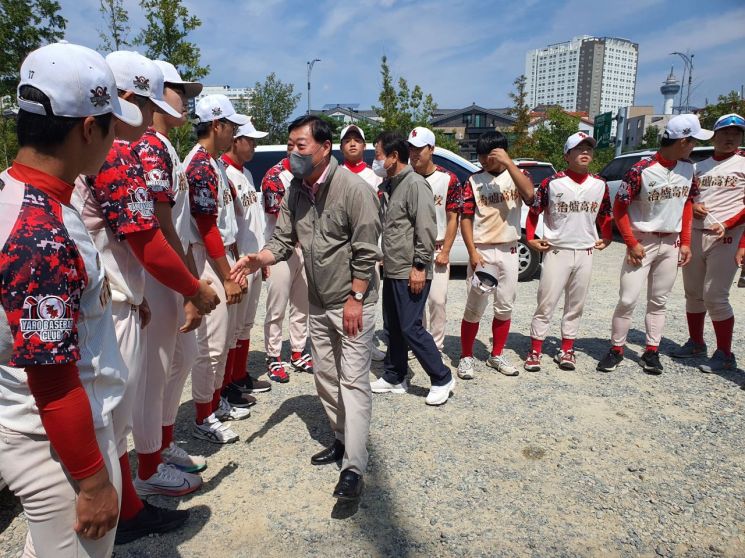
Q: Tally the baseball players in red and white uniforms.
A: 12